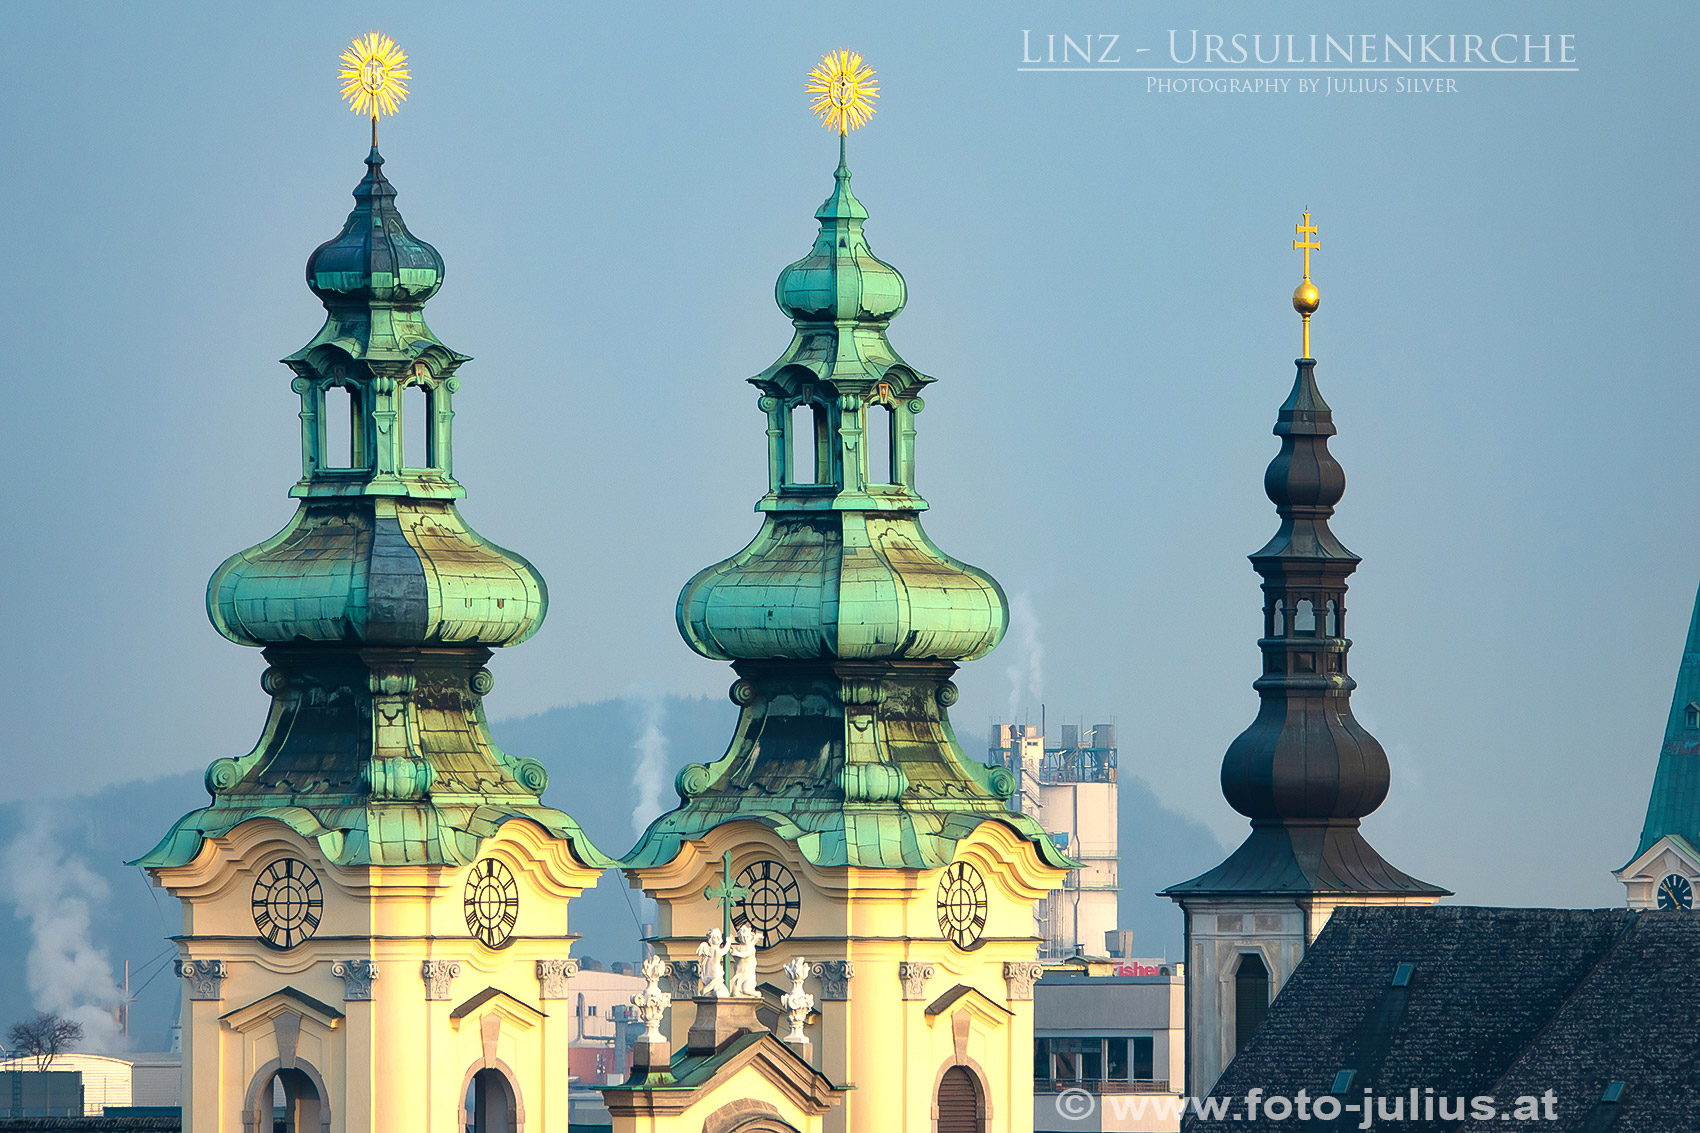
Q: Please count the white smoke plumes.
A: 3